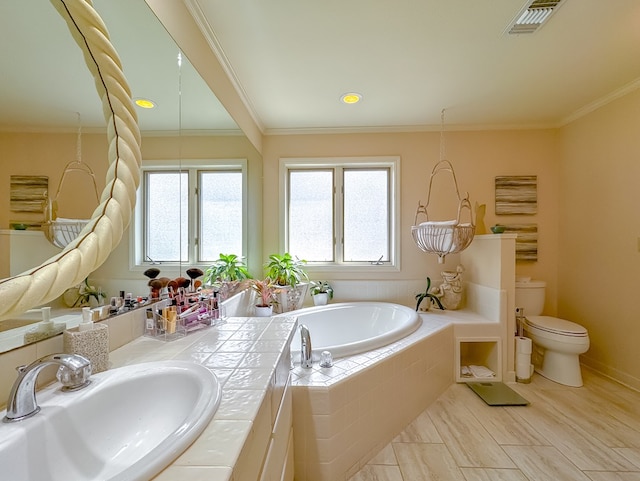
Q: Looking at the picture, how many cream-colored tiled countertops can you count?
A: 1